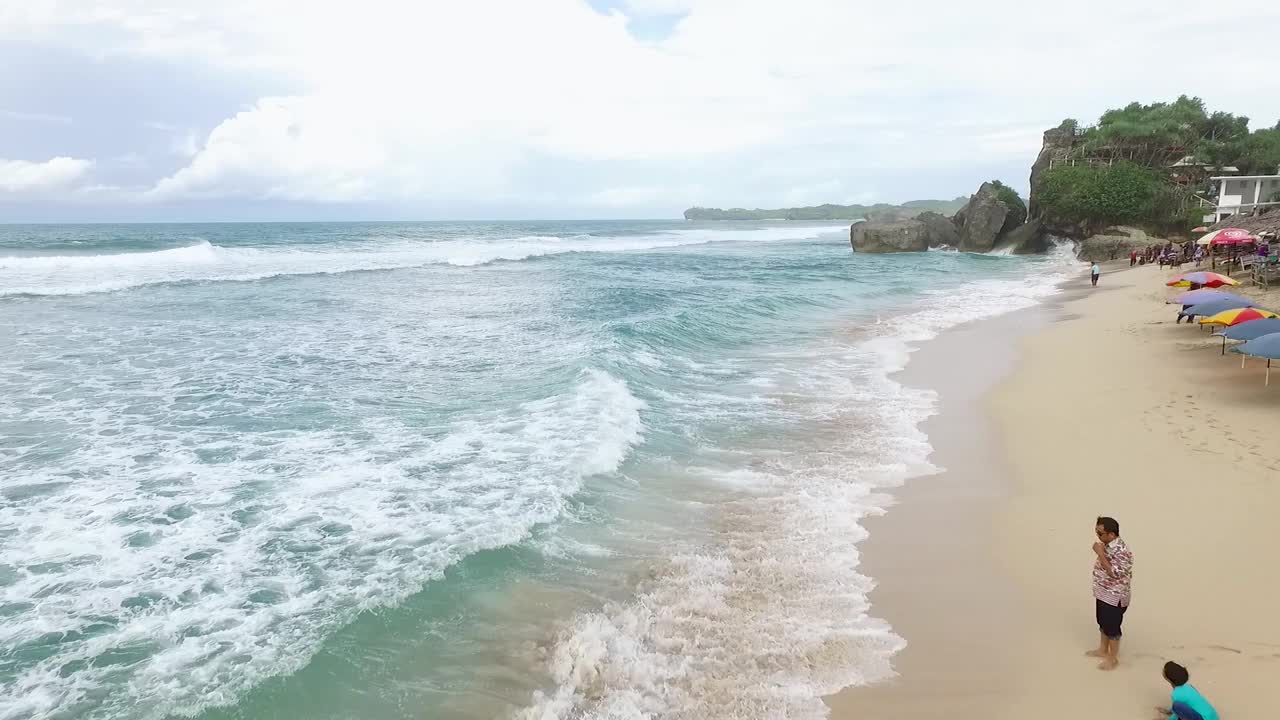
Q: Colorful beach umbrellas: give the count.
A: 7